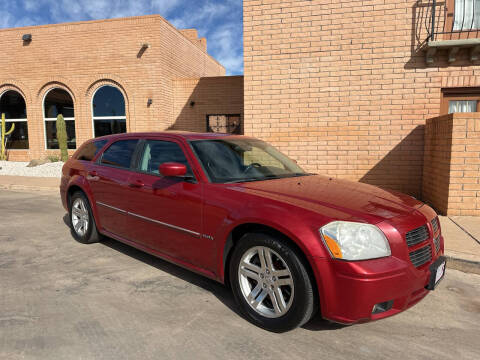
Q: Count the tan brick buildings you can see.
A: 2